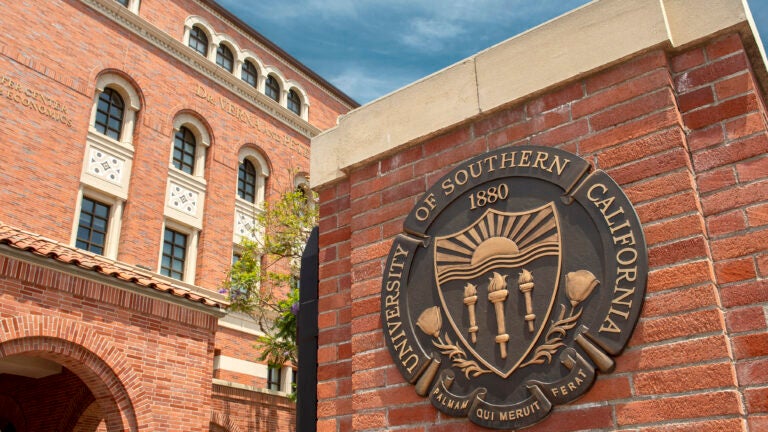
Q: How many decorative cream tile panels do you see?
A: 3